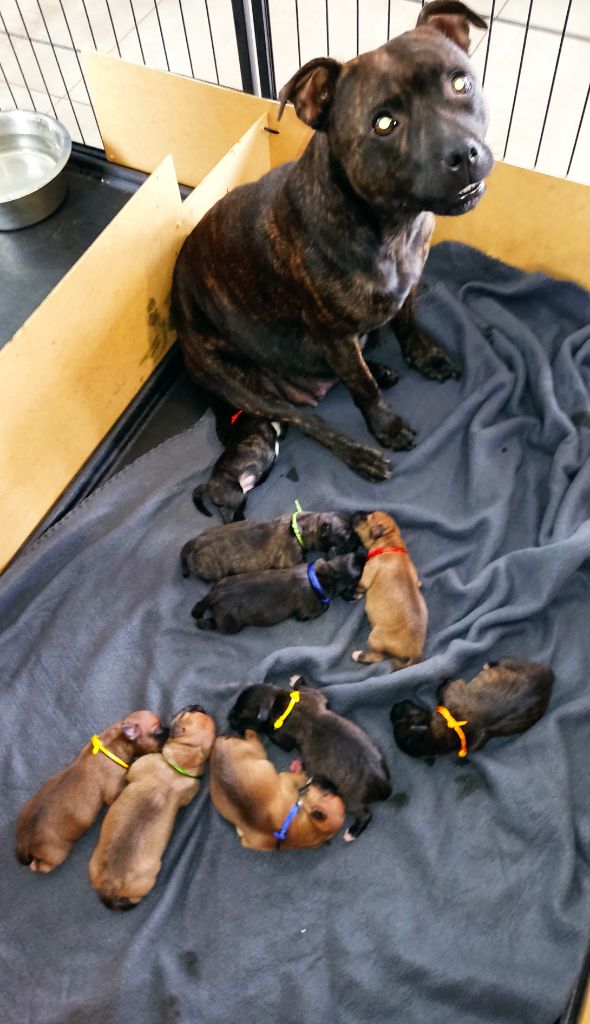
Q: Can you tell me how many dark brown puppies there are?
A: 5